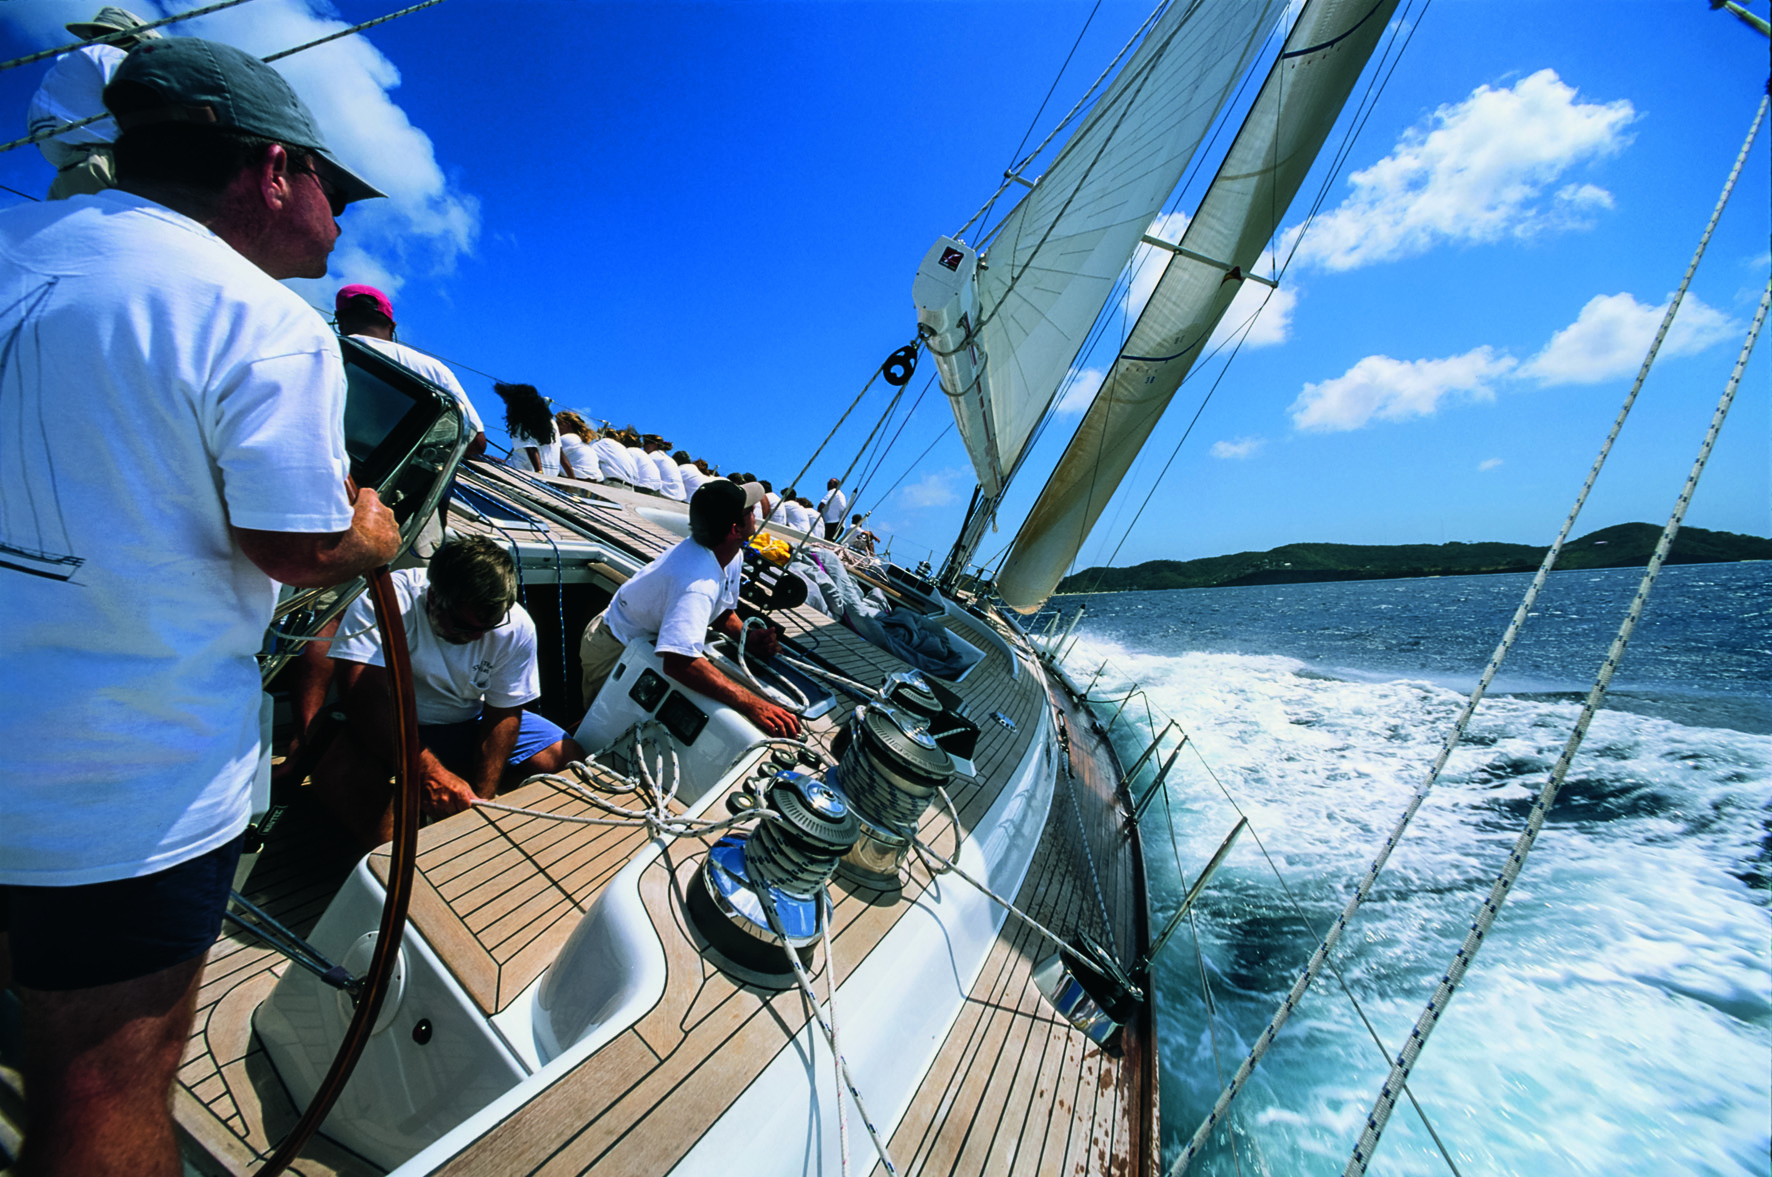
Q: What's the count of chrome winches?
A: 3